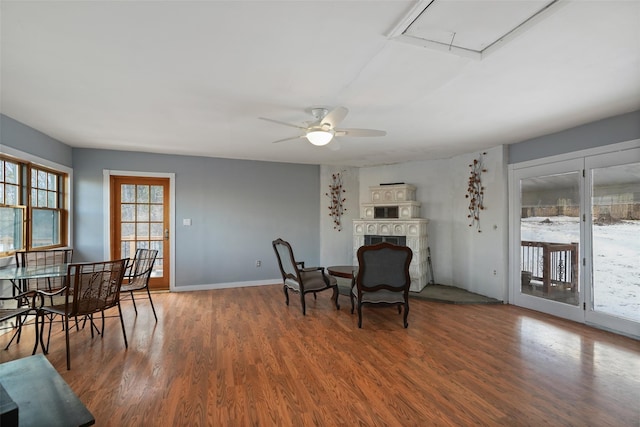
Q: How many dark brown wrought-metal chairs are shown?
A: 4